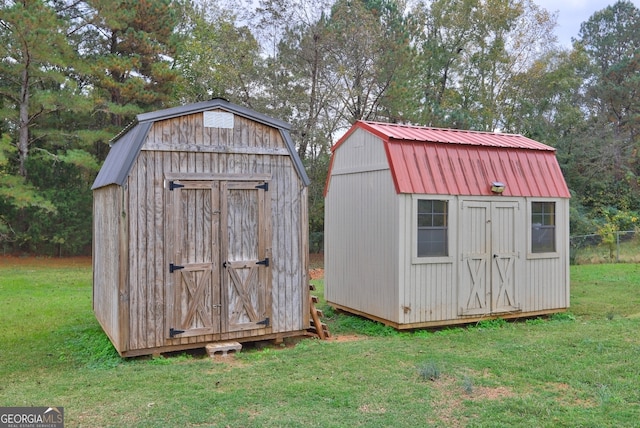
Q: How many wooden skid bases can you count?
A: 2